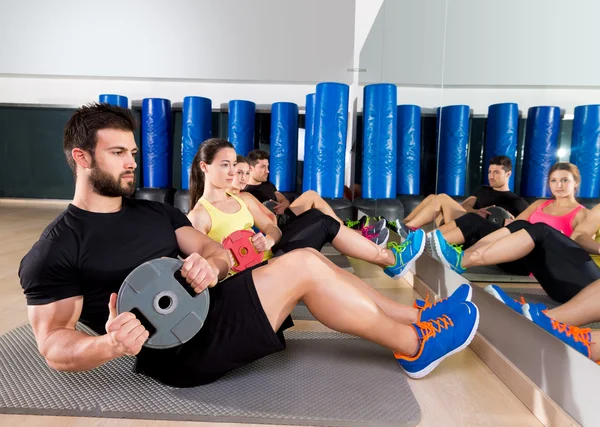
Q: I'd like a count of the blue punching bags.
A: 13